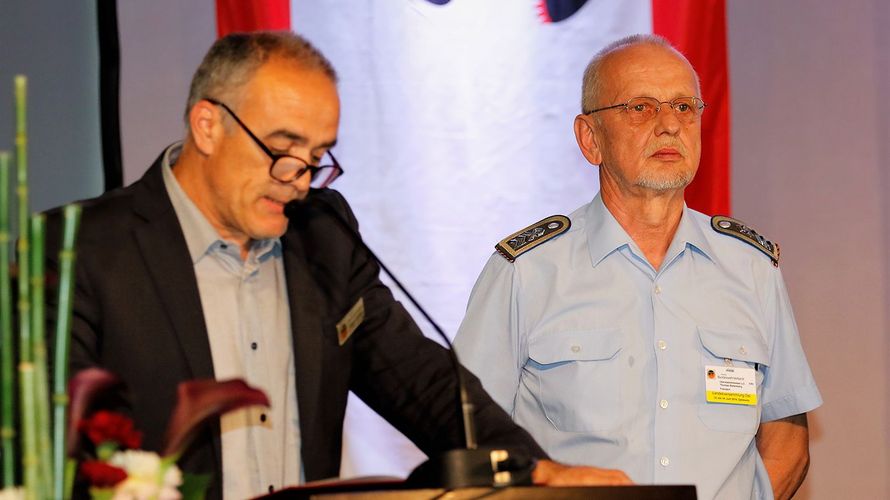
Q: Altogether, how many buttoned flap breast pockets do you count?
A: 2